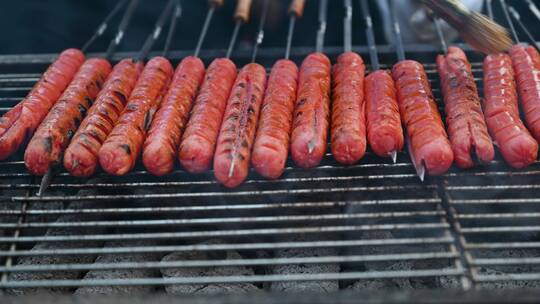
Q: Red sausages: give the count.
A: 15